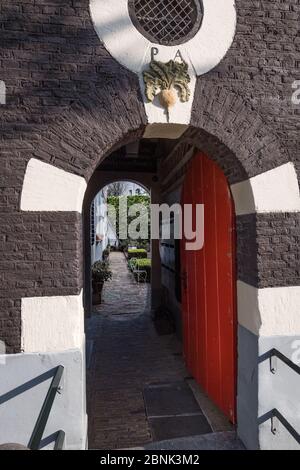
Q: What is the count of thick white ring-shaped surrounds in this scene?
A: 1